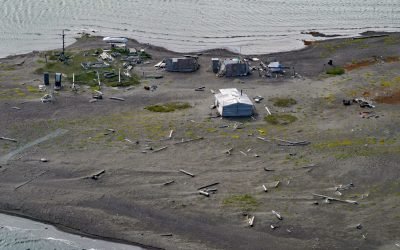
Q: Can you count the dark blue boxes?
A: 2